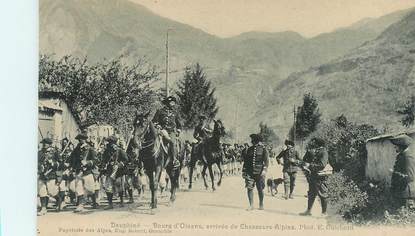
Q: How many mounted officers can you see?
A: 2